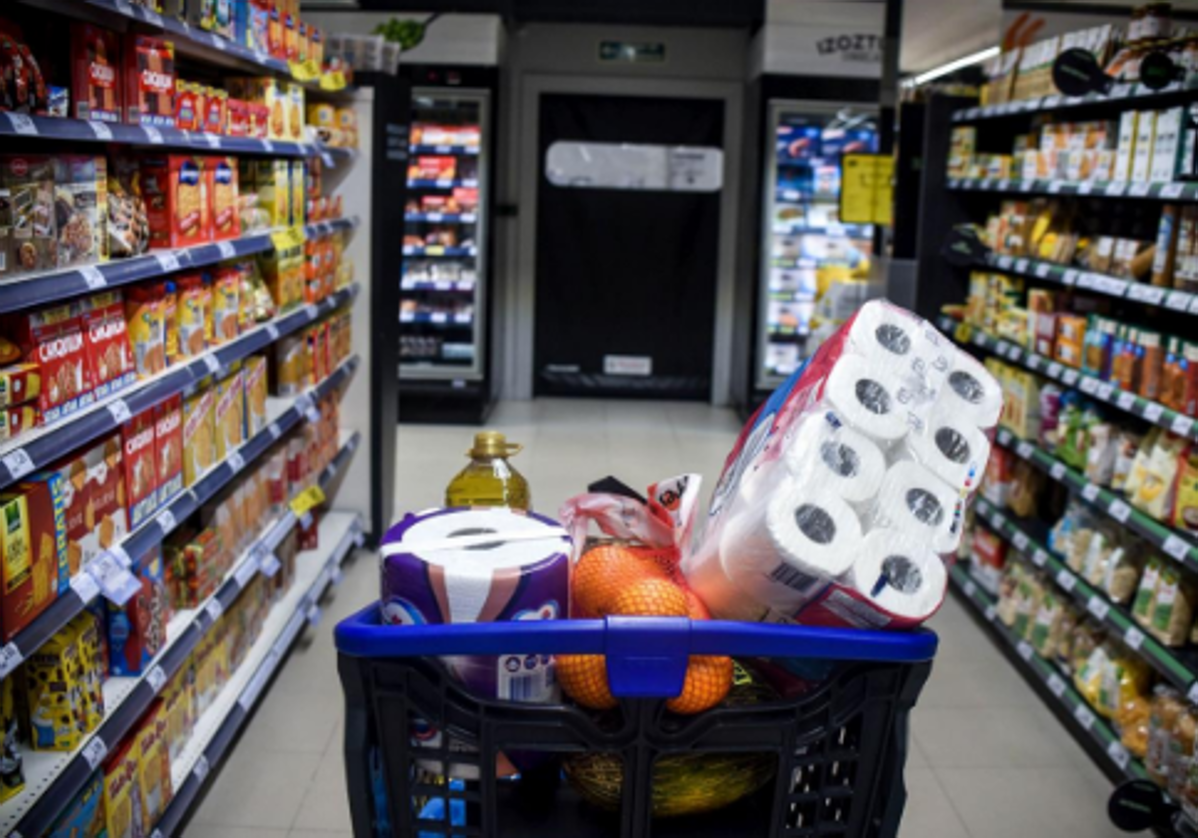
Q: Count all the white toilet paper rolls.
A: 8